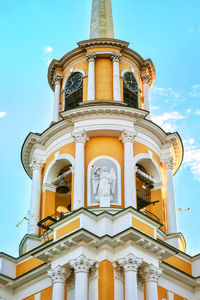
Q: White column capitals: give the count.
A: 12